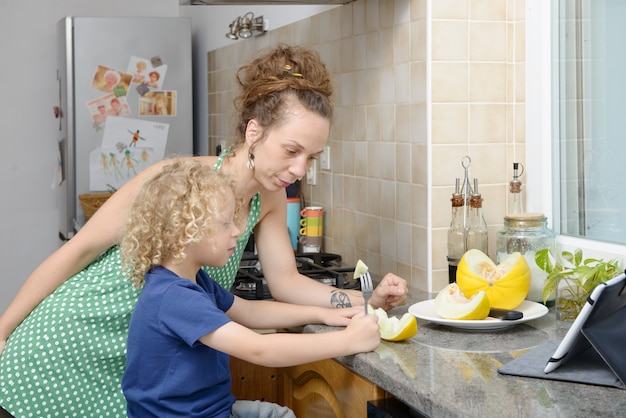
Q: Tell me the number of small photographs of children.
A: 4